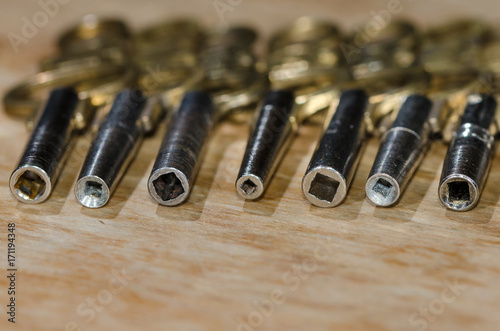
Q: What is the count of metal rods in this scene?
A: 7